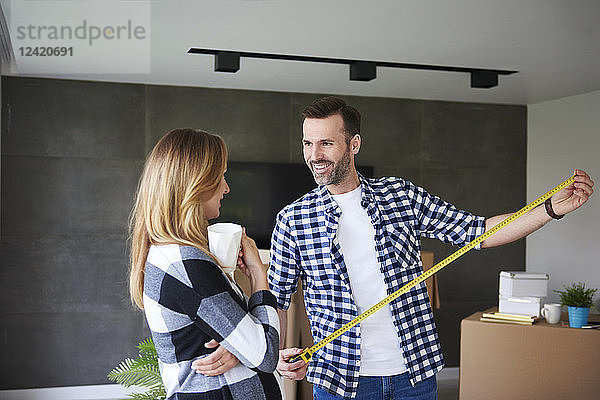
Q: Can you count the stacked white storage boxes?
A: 2